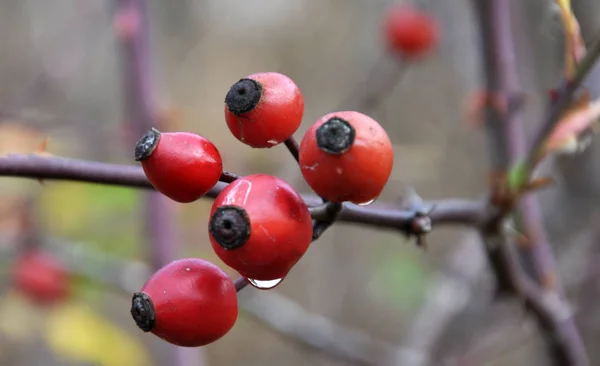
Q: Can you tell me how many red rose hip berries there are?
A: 7